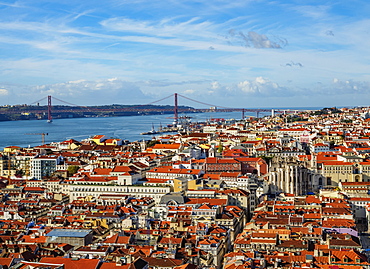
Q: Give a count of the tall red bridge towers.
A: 2